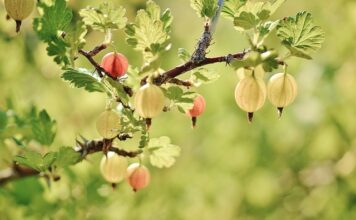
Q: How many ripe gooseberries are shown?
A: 3